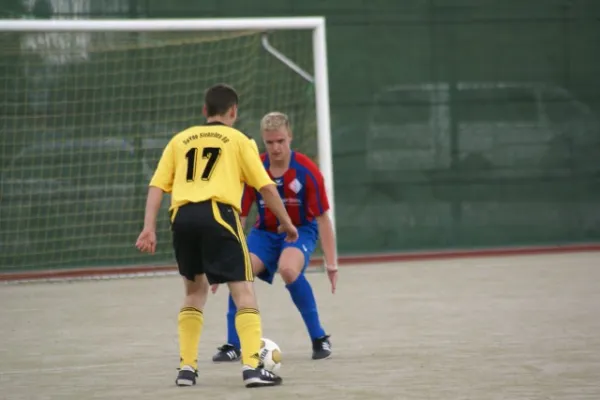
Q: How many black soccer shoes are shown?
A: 4